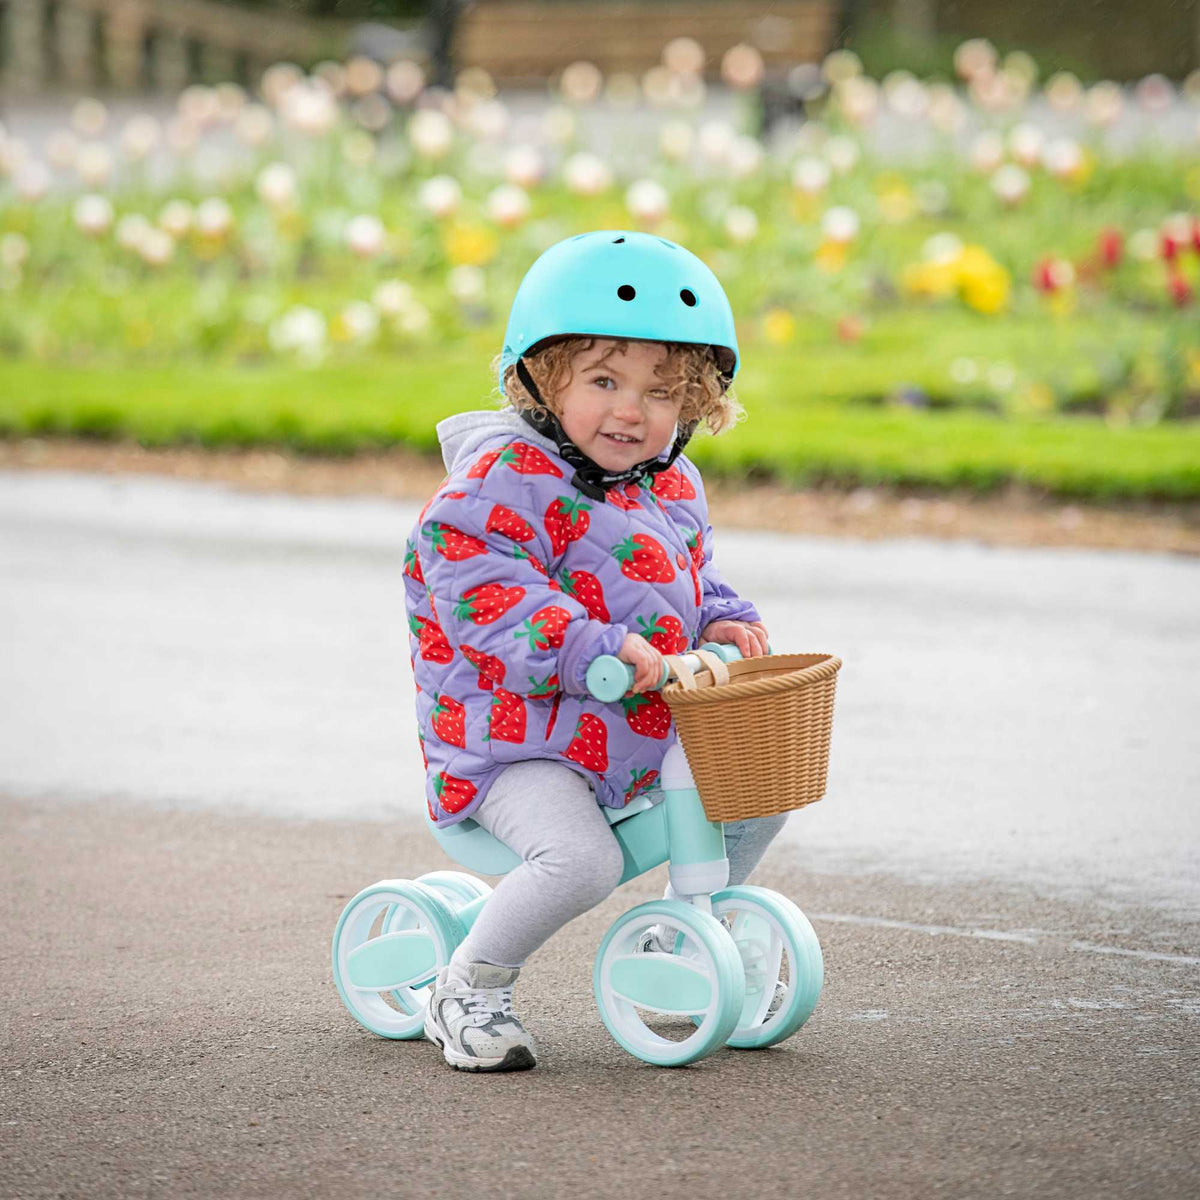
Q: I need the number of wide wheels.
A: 4